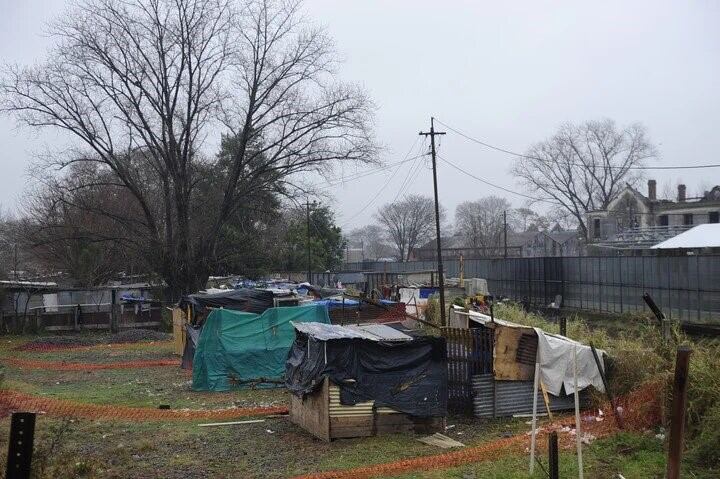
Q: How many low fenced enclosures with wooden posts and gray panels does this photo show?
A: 1